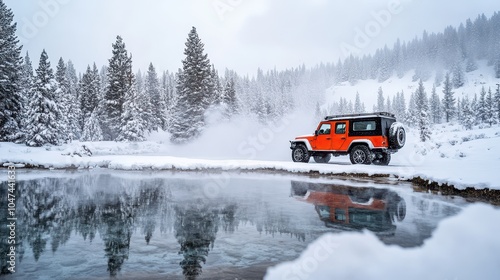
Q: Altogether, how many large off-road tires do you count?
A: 5